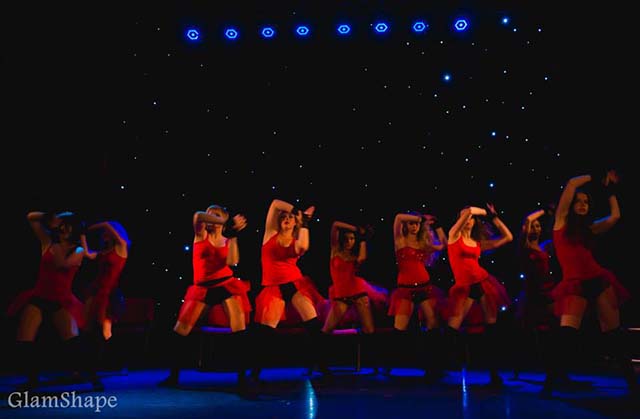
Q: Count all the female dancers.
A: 9